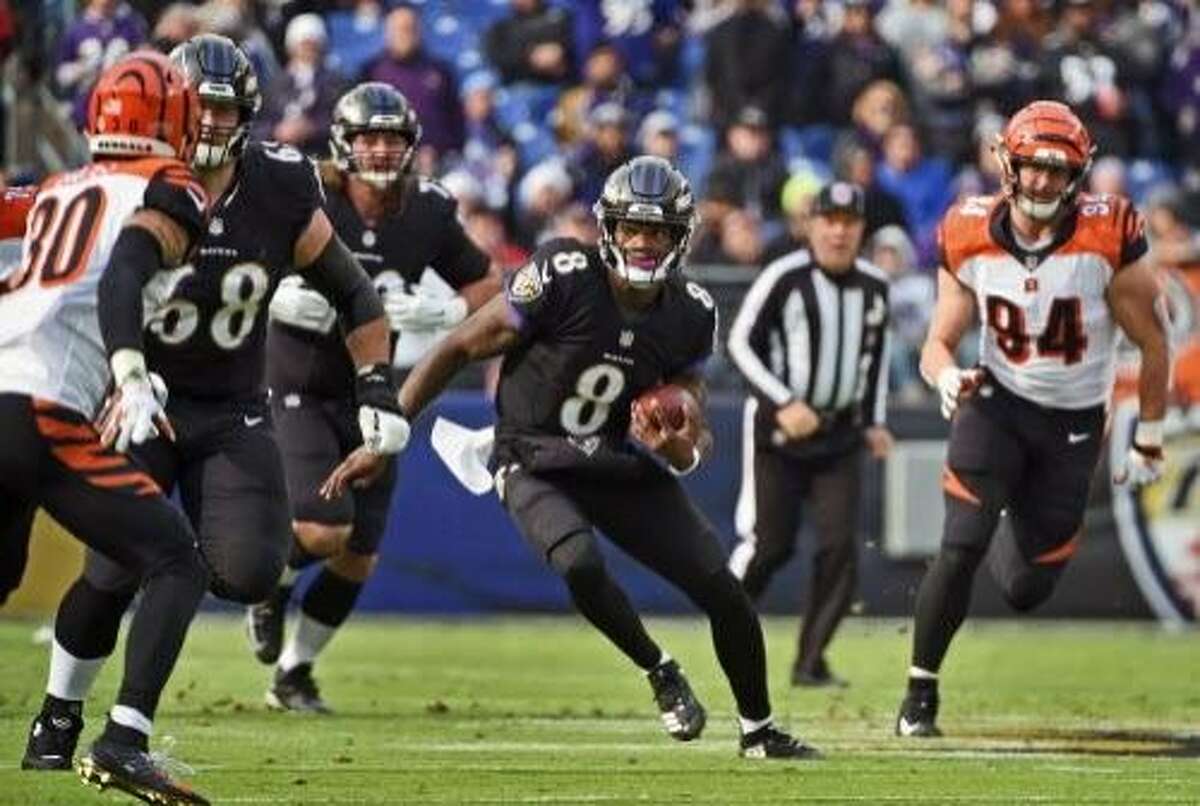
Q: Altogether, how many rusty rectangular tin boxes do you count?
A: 0